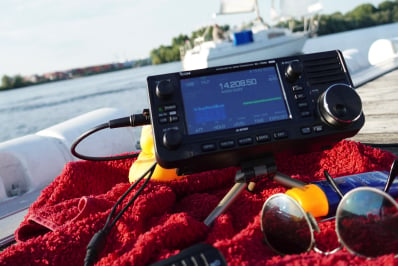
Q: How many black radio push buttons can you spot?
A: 14